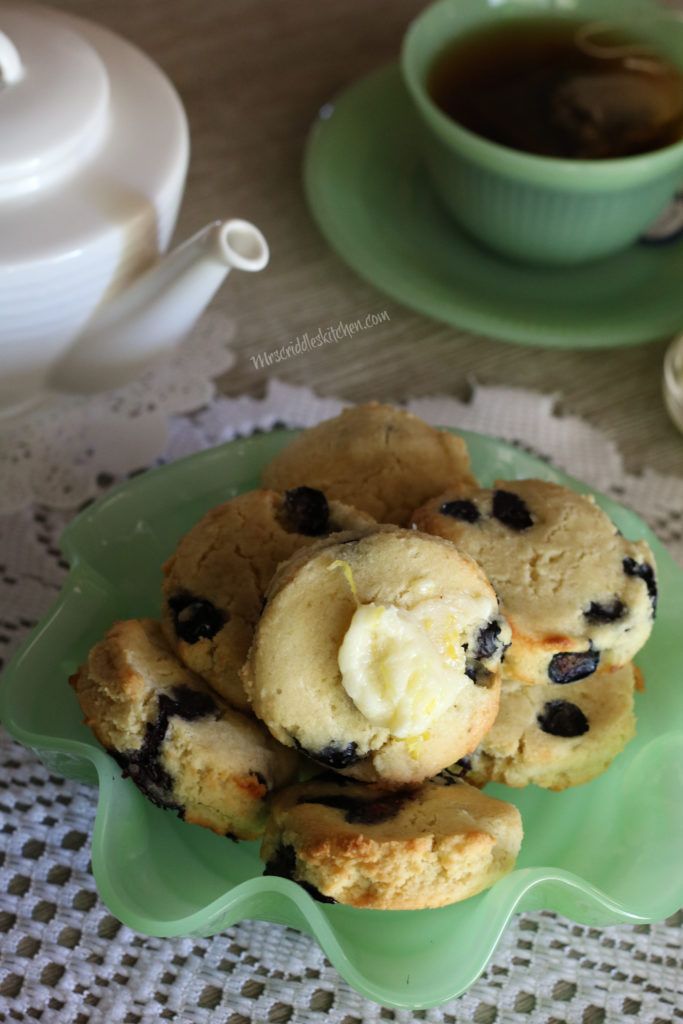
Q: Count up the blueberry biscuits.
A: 7